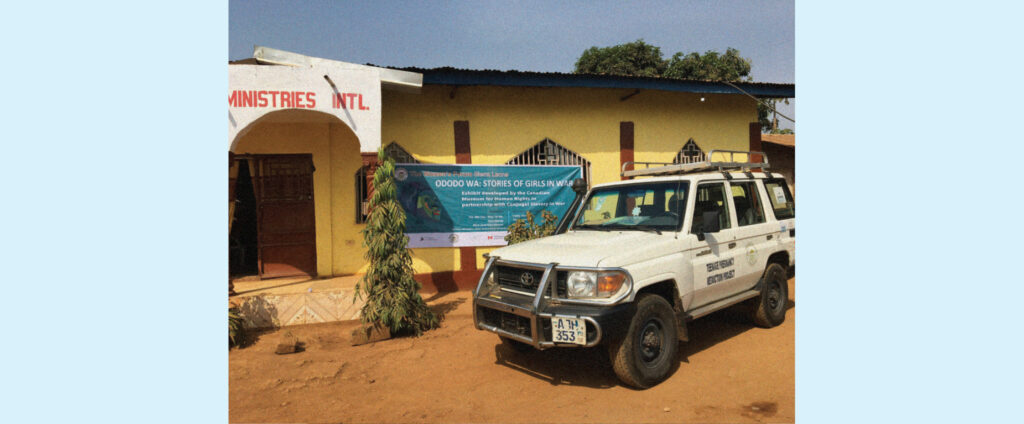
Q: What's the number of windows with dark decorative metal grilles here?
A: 3